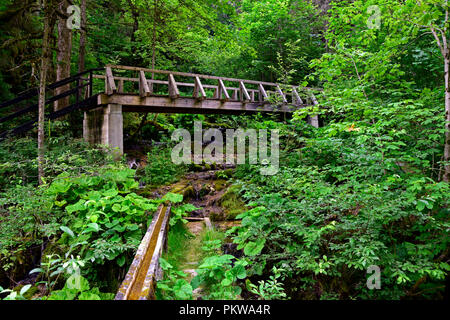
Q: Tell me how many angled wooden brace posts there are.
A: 10